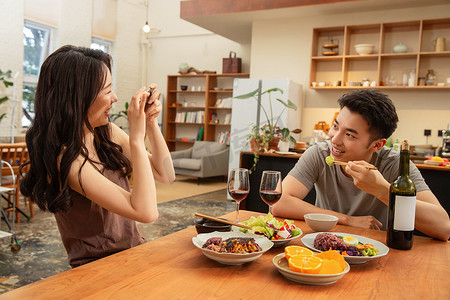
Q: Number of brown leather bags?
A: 1